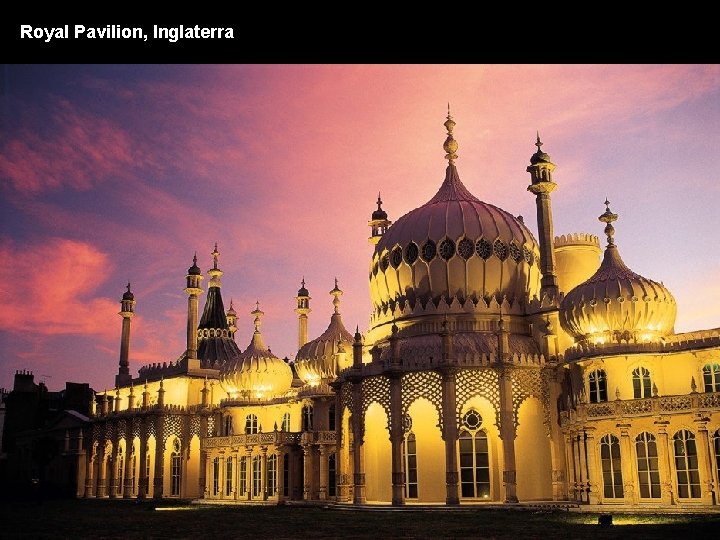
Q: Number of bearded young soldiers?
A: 0